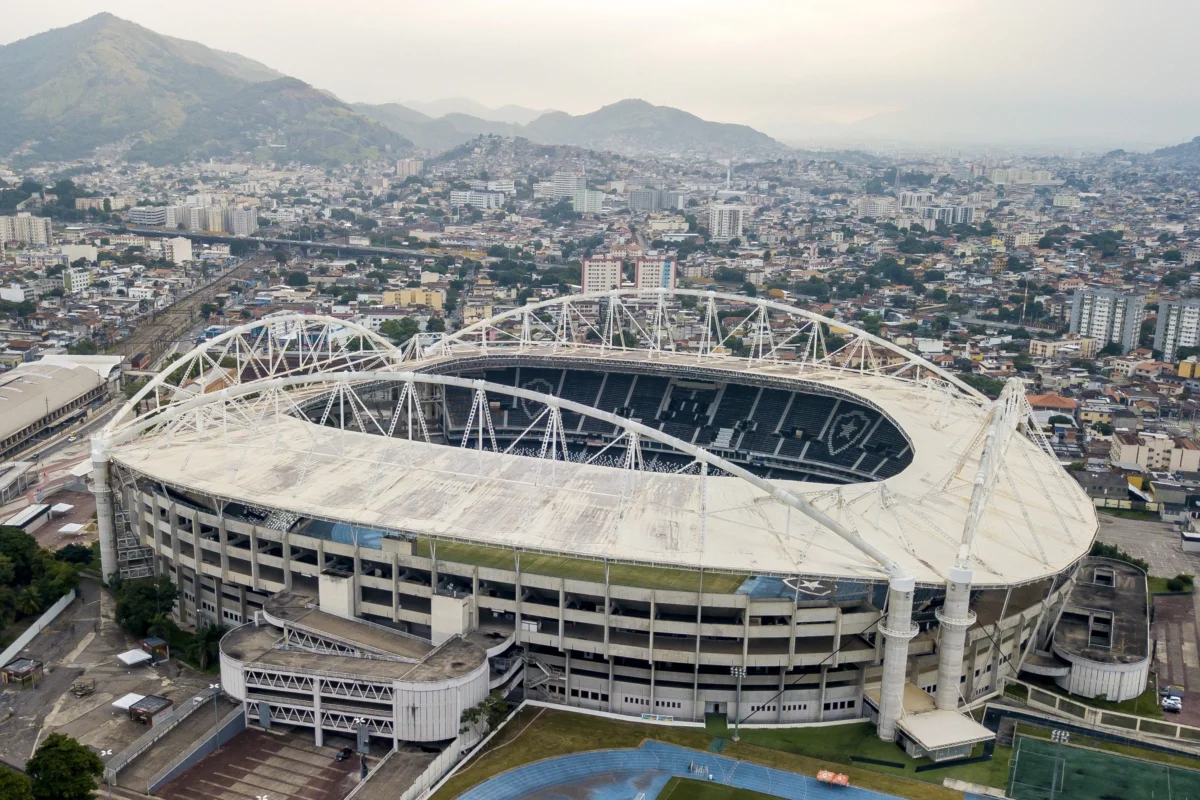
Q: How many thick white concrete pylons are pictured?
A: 3